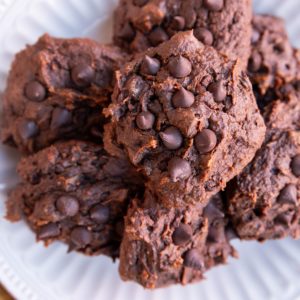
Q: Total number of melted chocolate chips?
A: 0